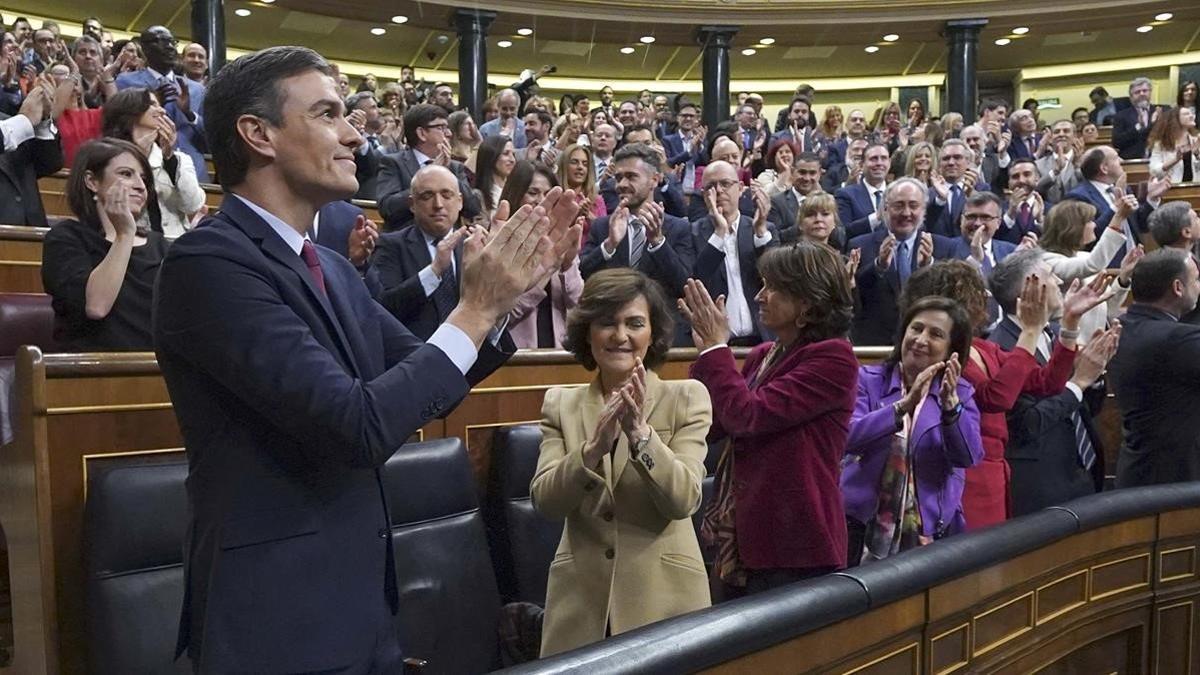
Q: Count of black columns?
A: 4